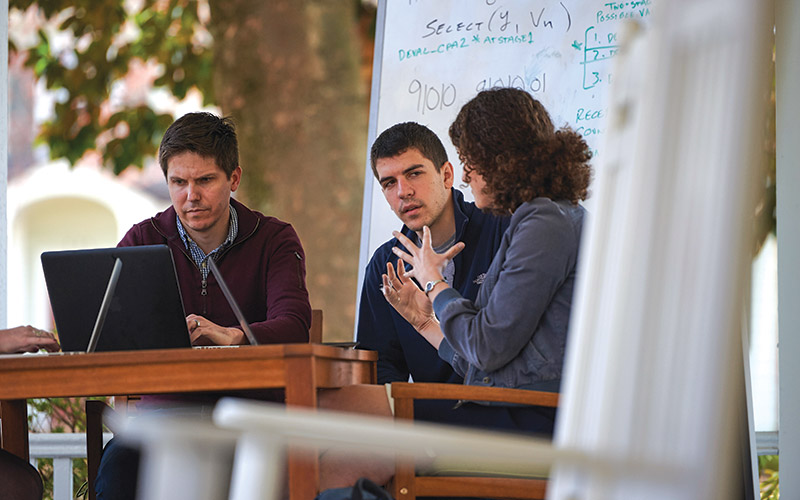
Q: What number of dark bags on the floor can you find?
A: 1